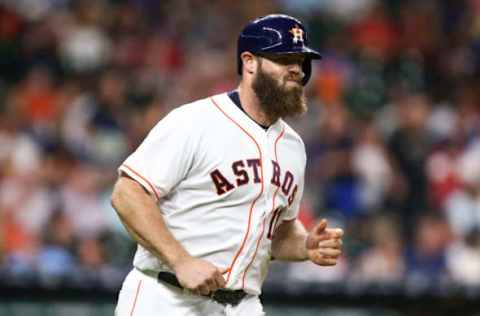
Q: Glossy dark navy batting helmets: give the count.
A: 1